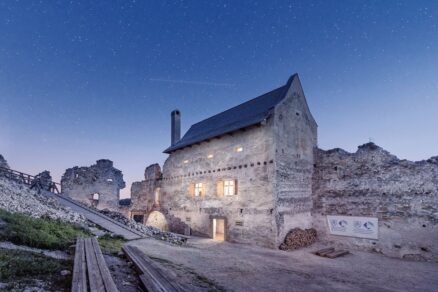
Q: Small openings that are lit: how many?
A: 3